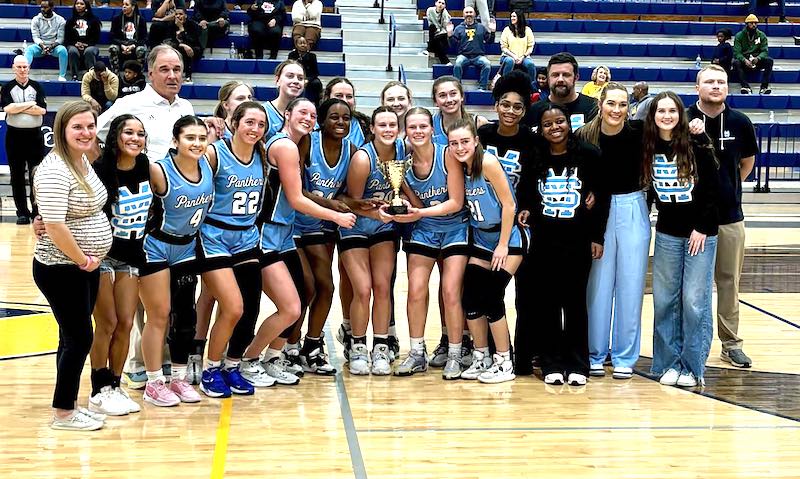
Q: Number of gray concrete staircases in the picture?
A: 1